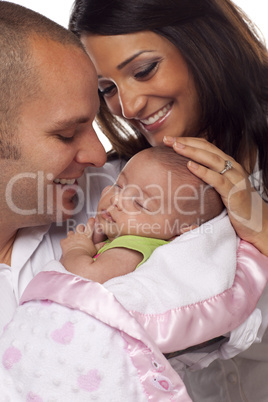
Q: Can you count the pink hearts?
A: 4